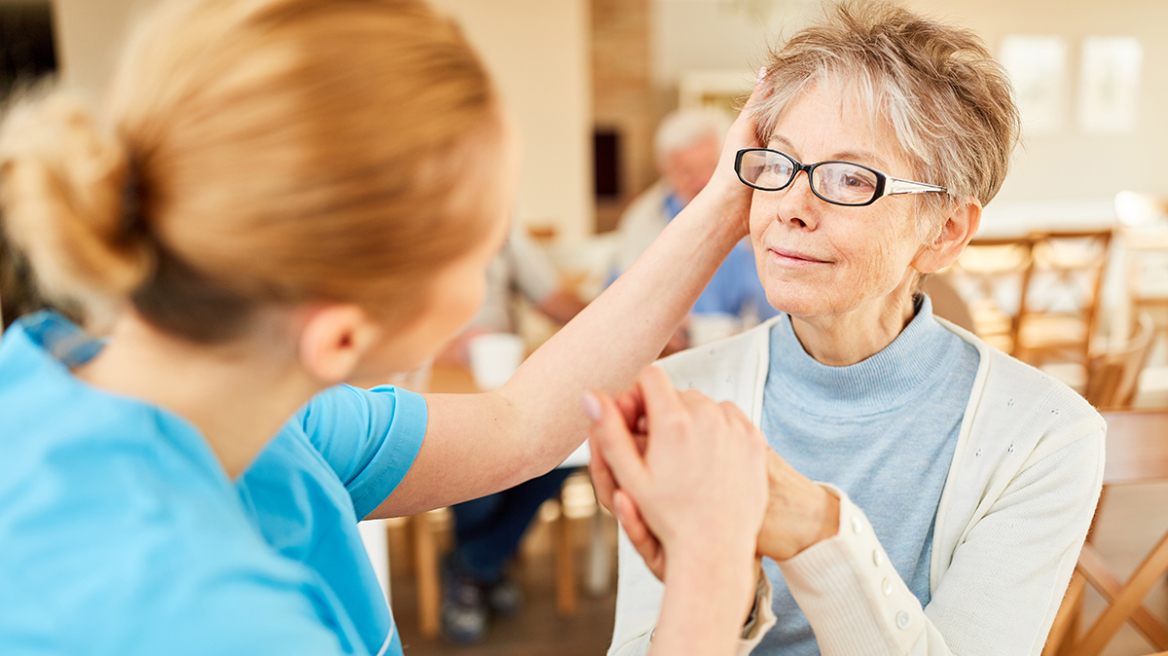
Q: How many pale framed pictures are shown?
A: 2